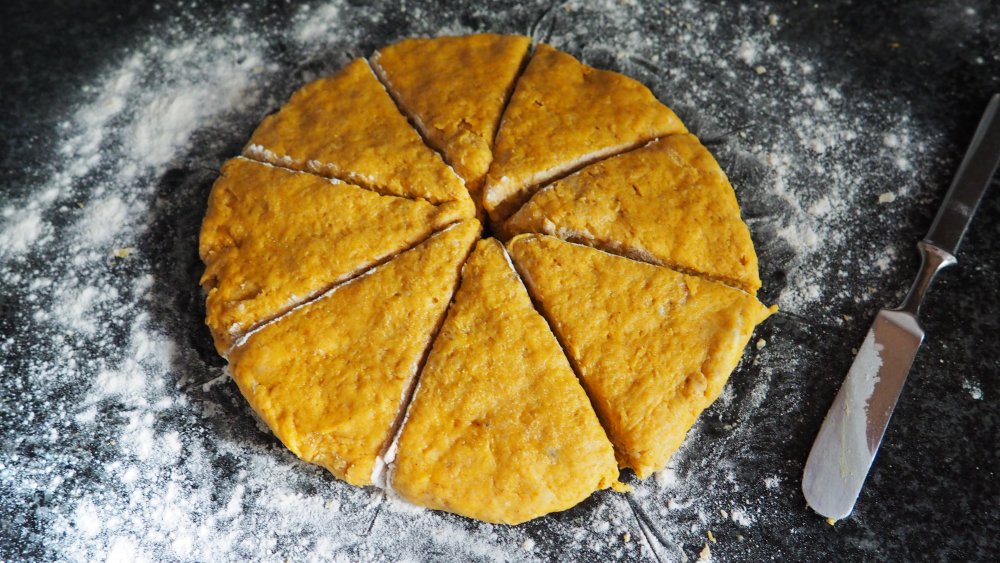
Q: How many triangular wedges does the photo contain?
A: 8